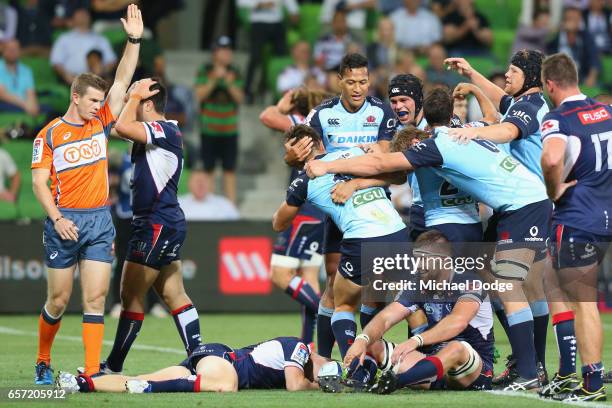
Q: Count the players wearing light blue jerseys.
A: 6